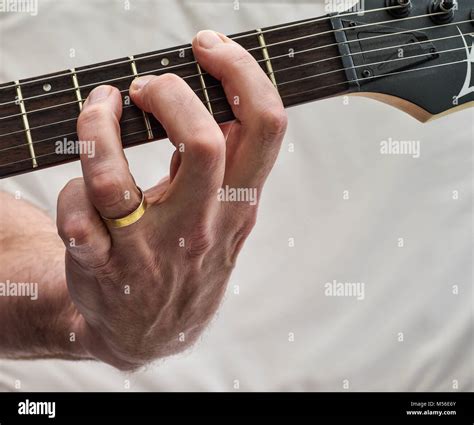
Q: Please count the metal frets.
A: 5